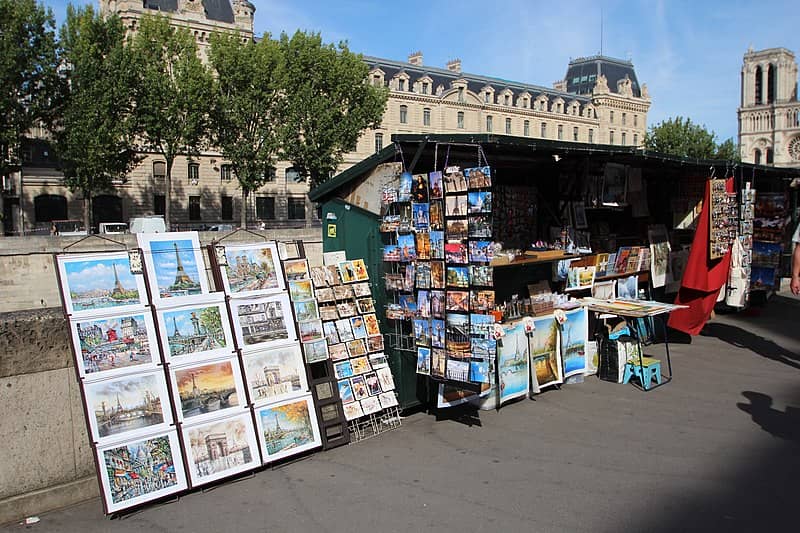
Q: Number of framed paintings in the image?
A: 12